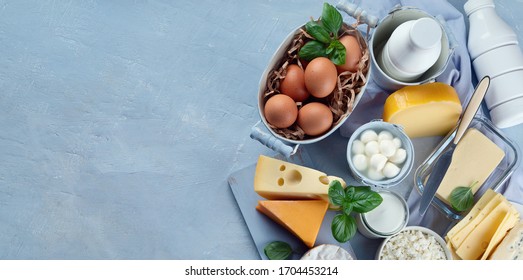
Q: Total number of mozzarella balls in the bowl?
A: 11